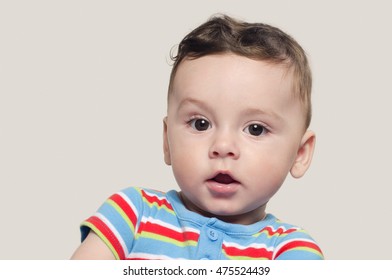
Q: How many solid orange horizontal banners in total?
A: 0